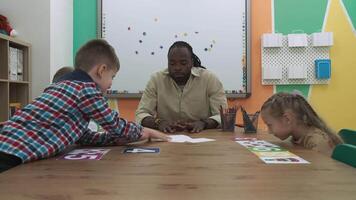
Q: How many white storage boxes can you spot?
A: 5